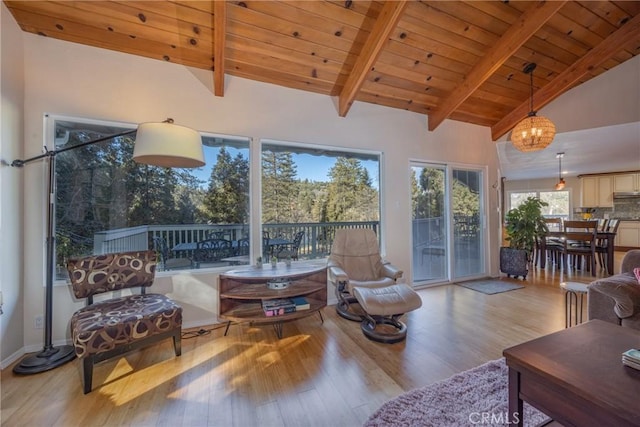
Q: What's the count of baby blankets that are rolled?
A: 0